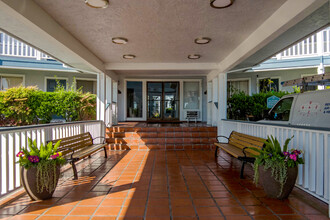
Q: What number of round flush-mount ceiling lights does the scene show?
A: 6